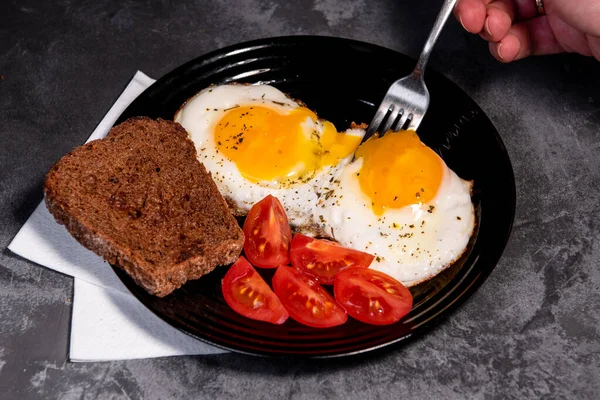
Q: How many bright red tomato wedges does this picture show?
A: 5